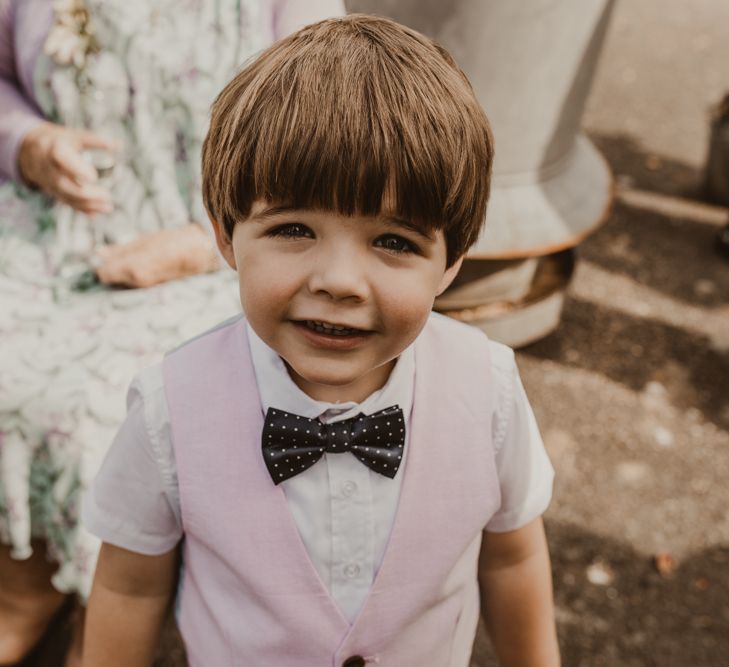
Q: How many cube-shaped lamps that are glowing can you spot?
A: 0